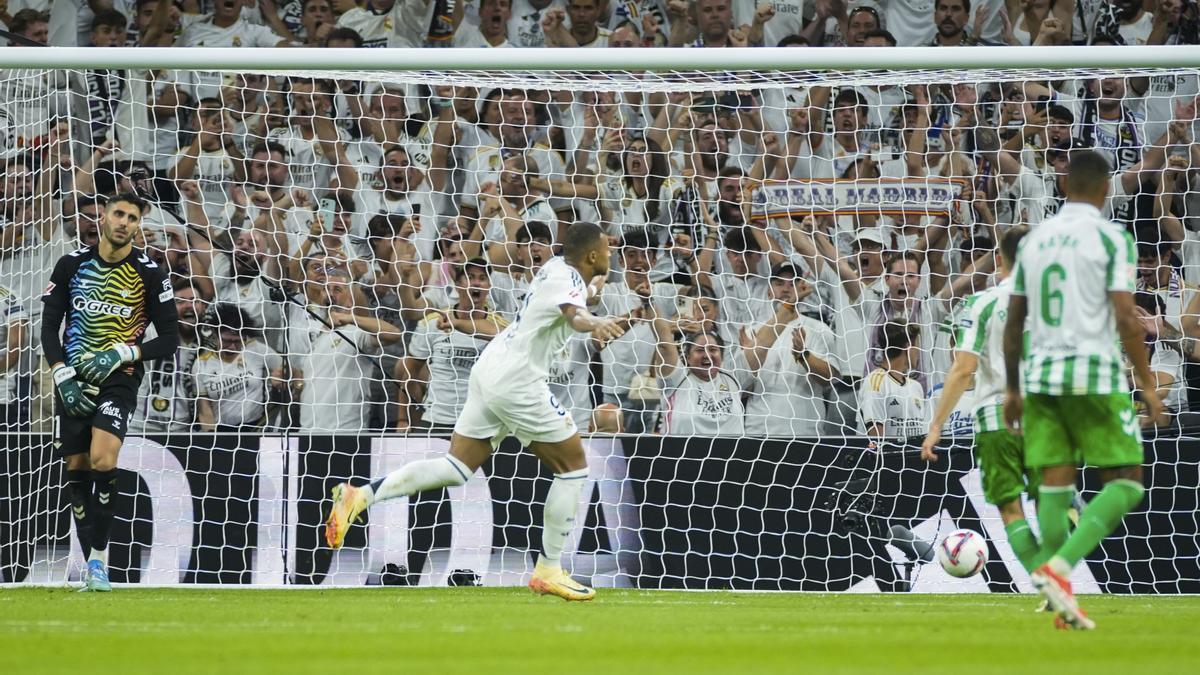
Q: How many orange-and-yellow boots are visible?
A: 2